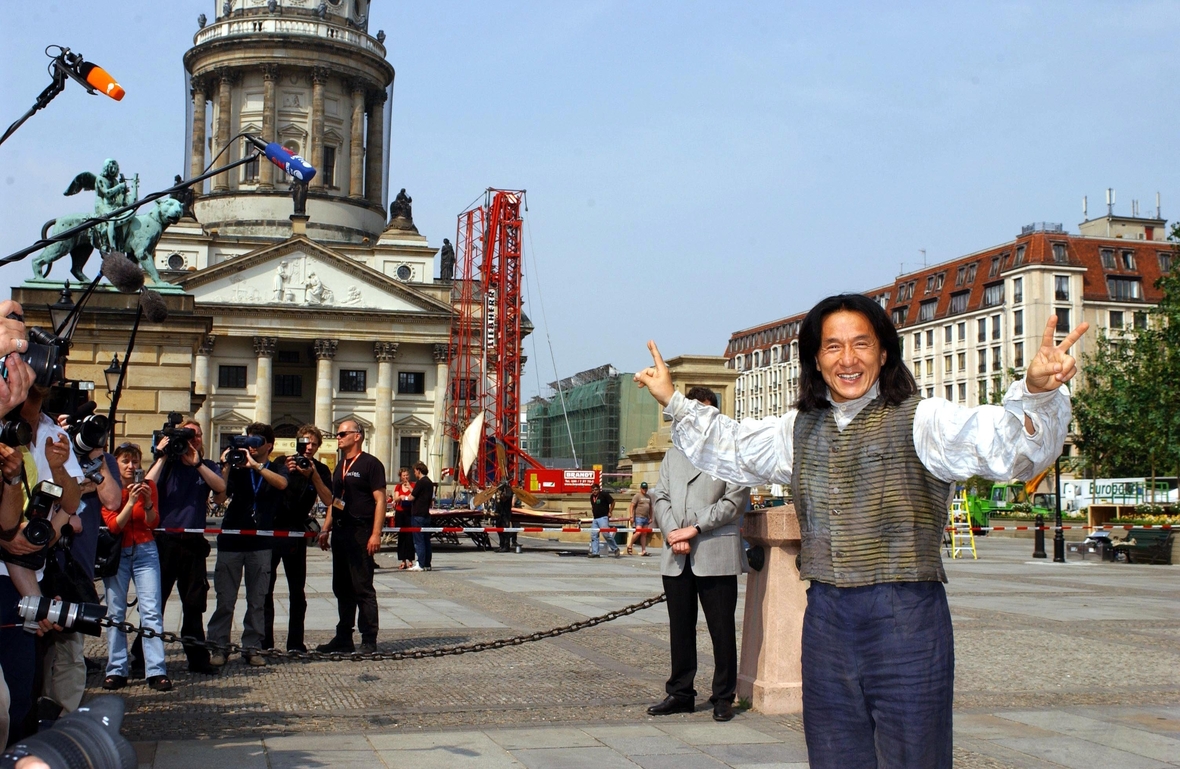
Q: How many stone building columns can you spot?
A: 11